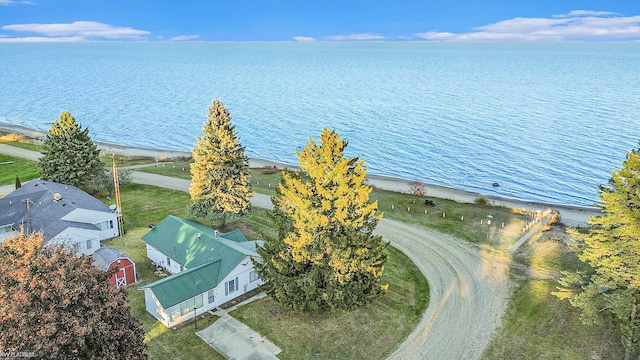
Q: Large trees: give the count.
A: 5